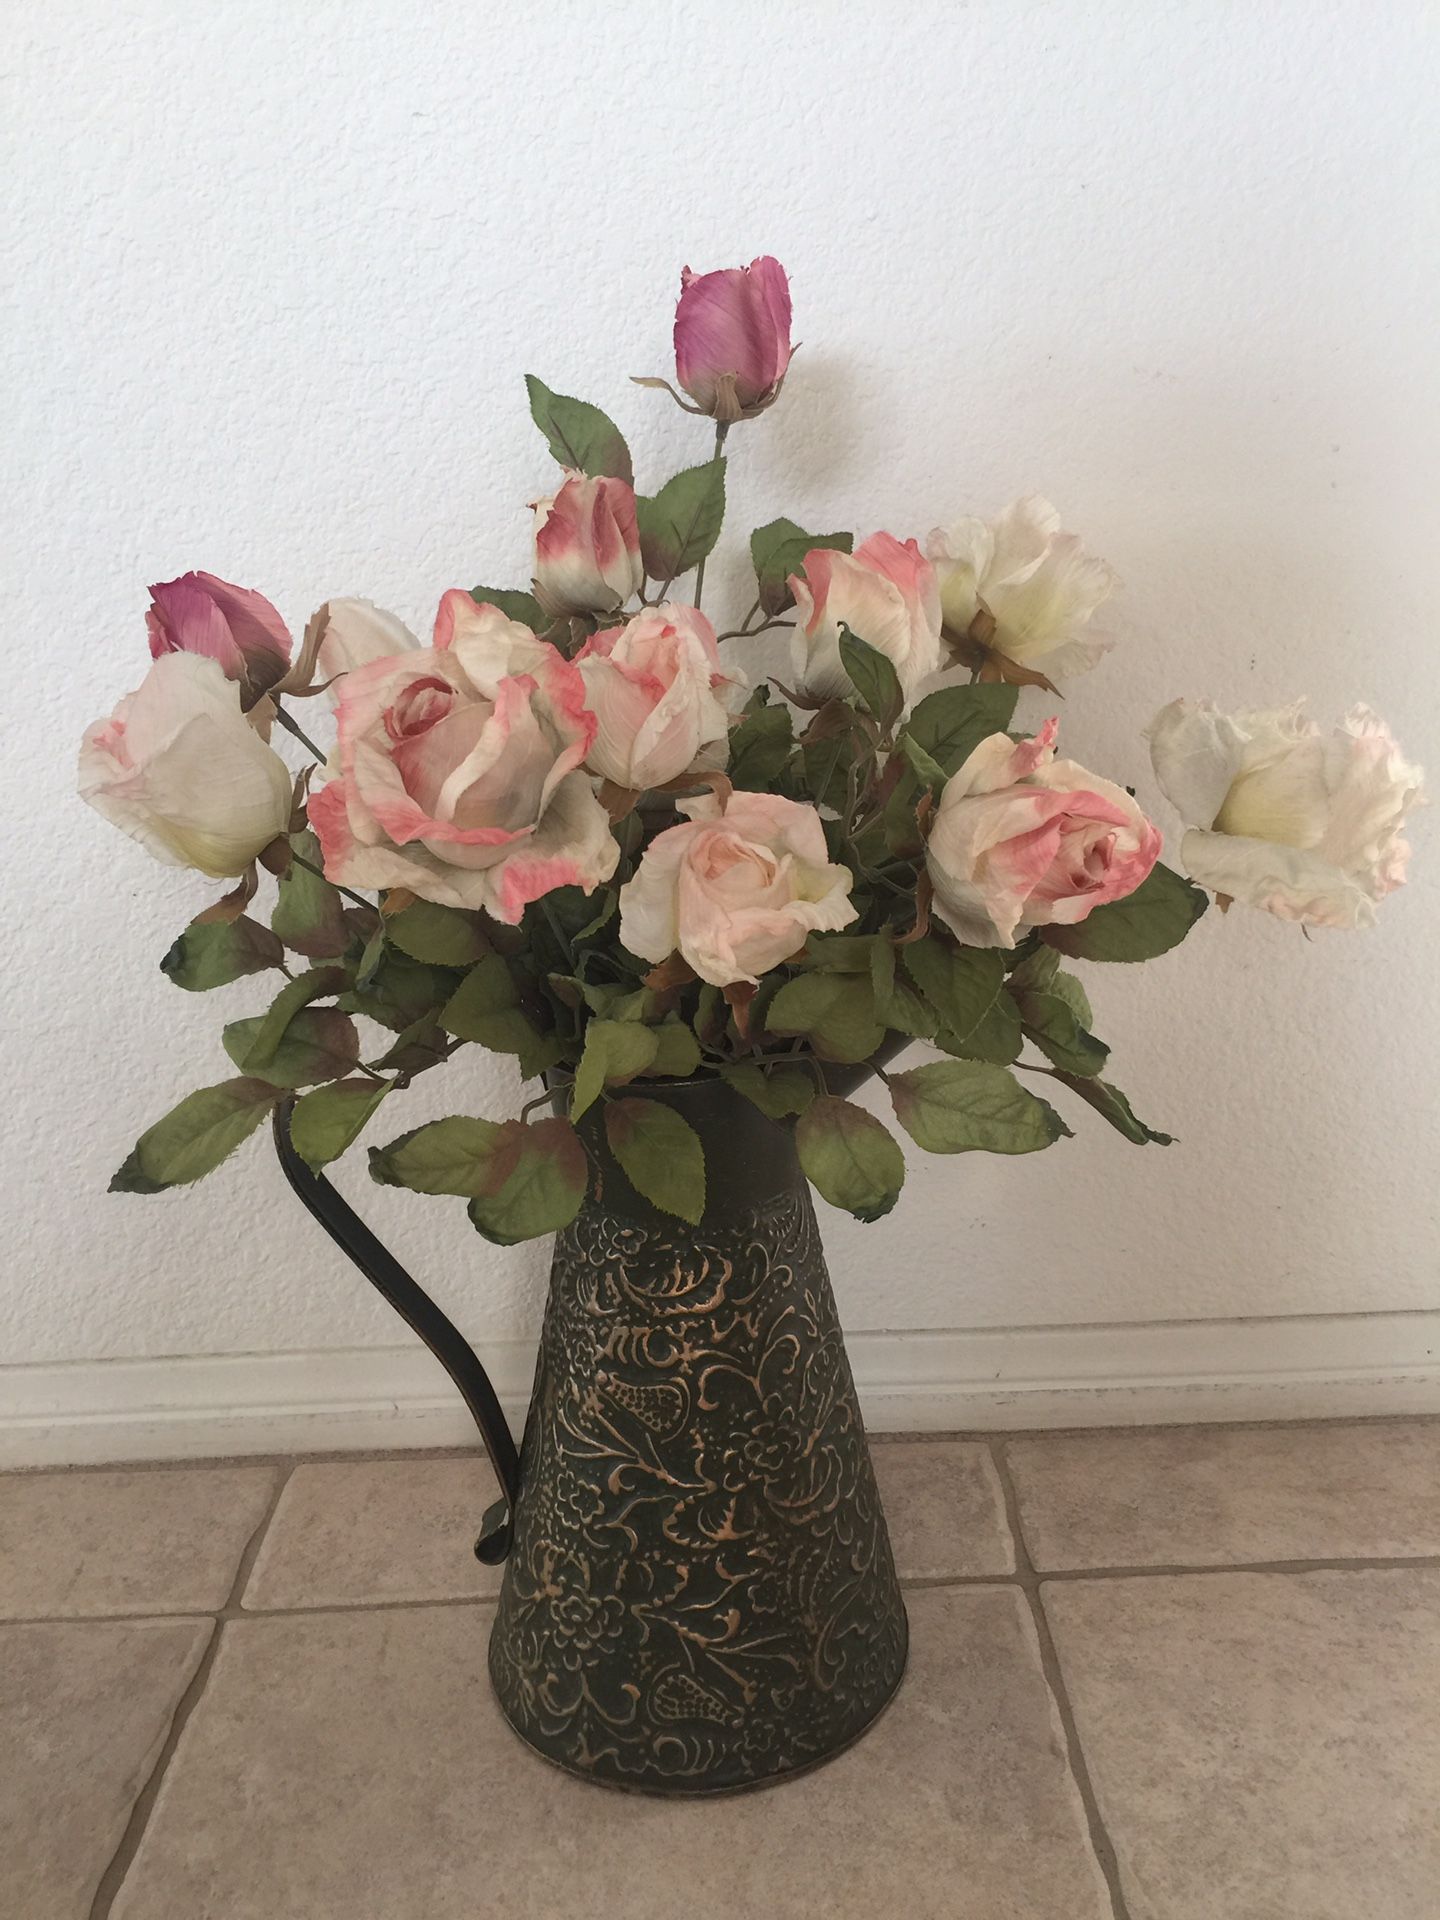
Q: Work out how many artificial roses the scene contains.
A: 12